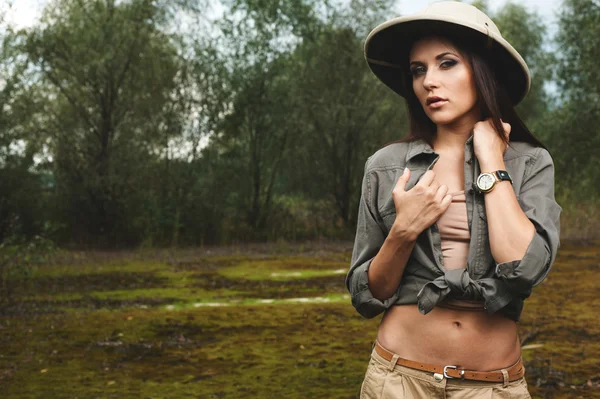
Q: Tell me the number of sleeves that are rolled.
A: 2